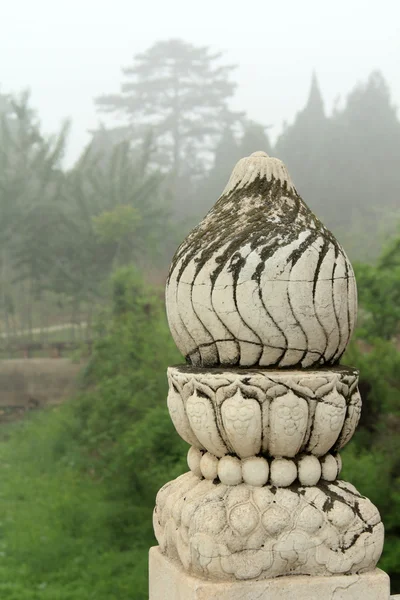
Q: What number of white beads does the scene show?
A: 8